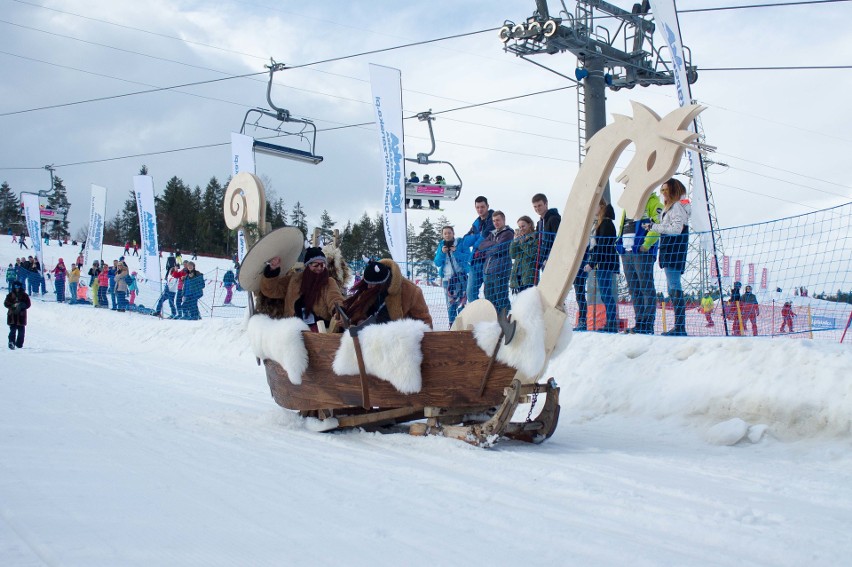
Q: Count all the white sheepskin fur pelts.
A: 3